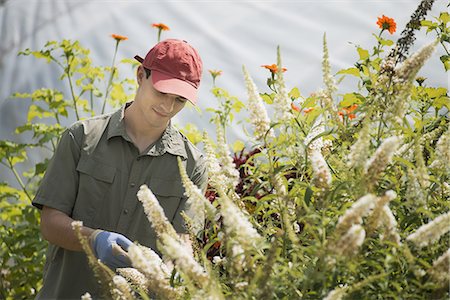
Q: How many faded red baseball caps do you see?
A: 1